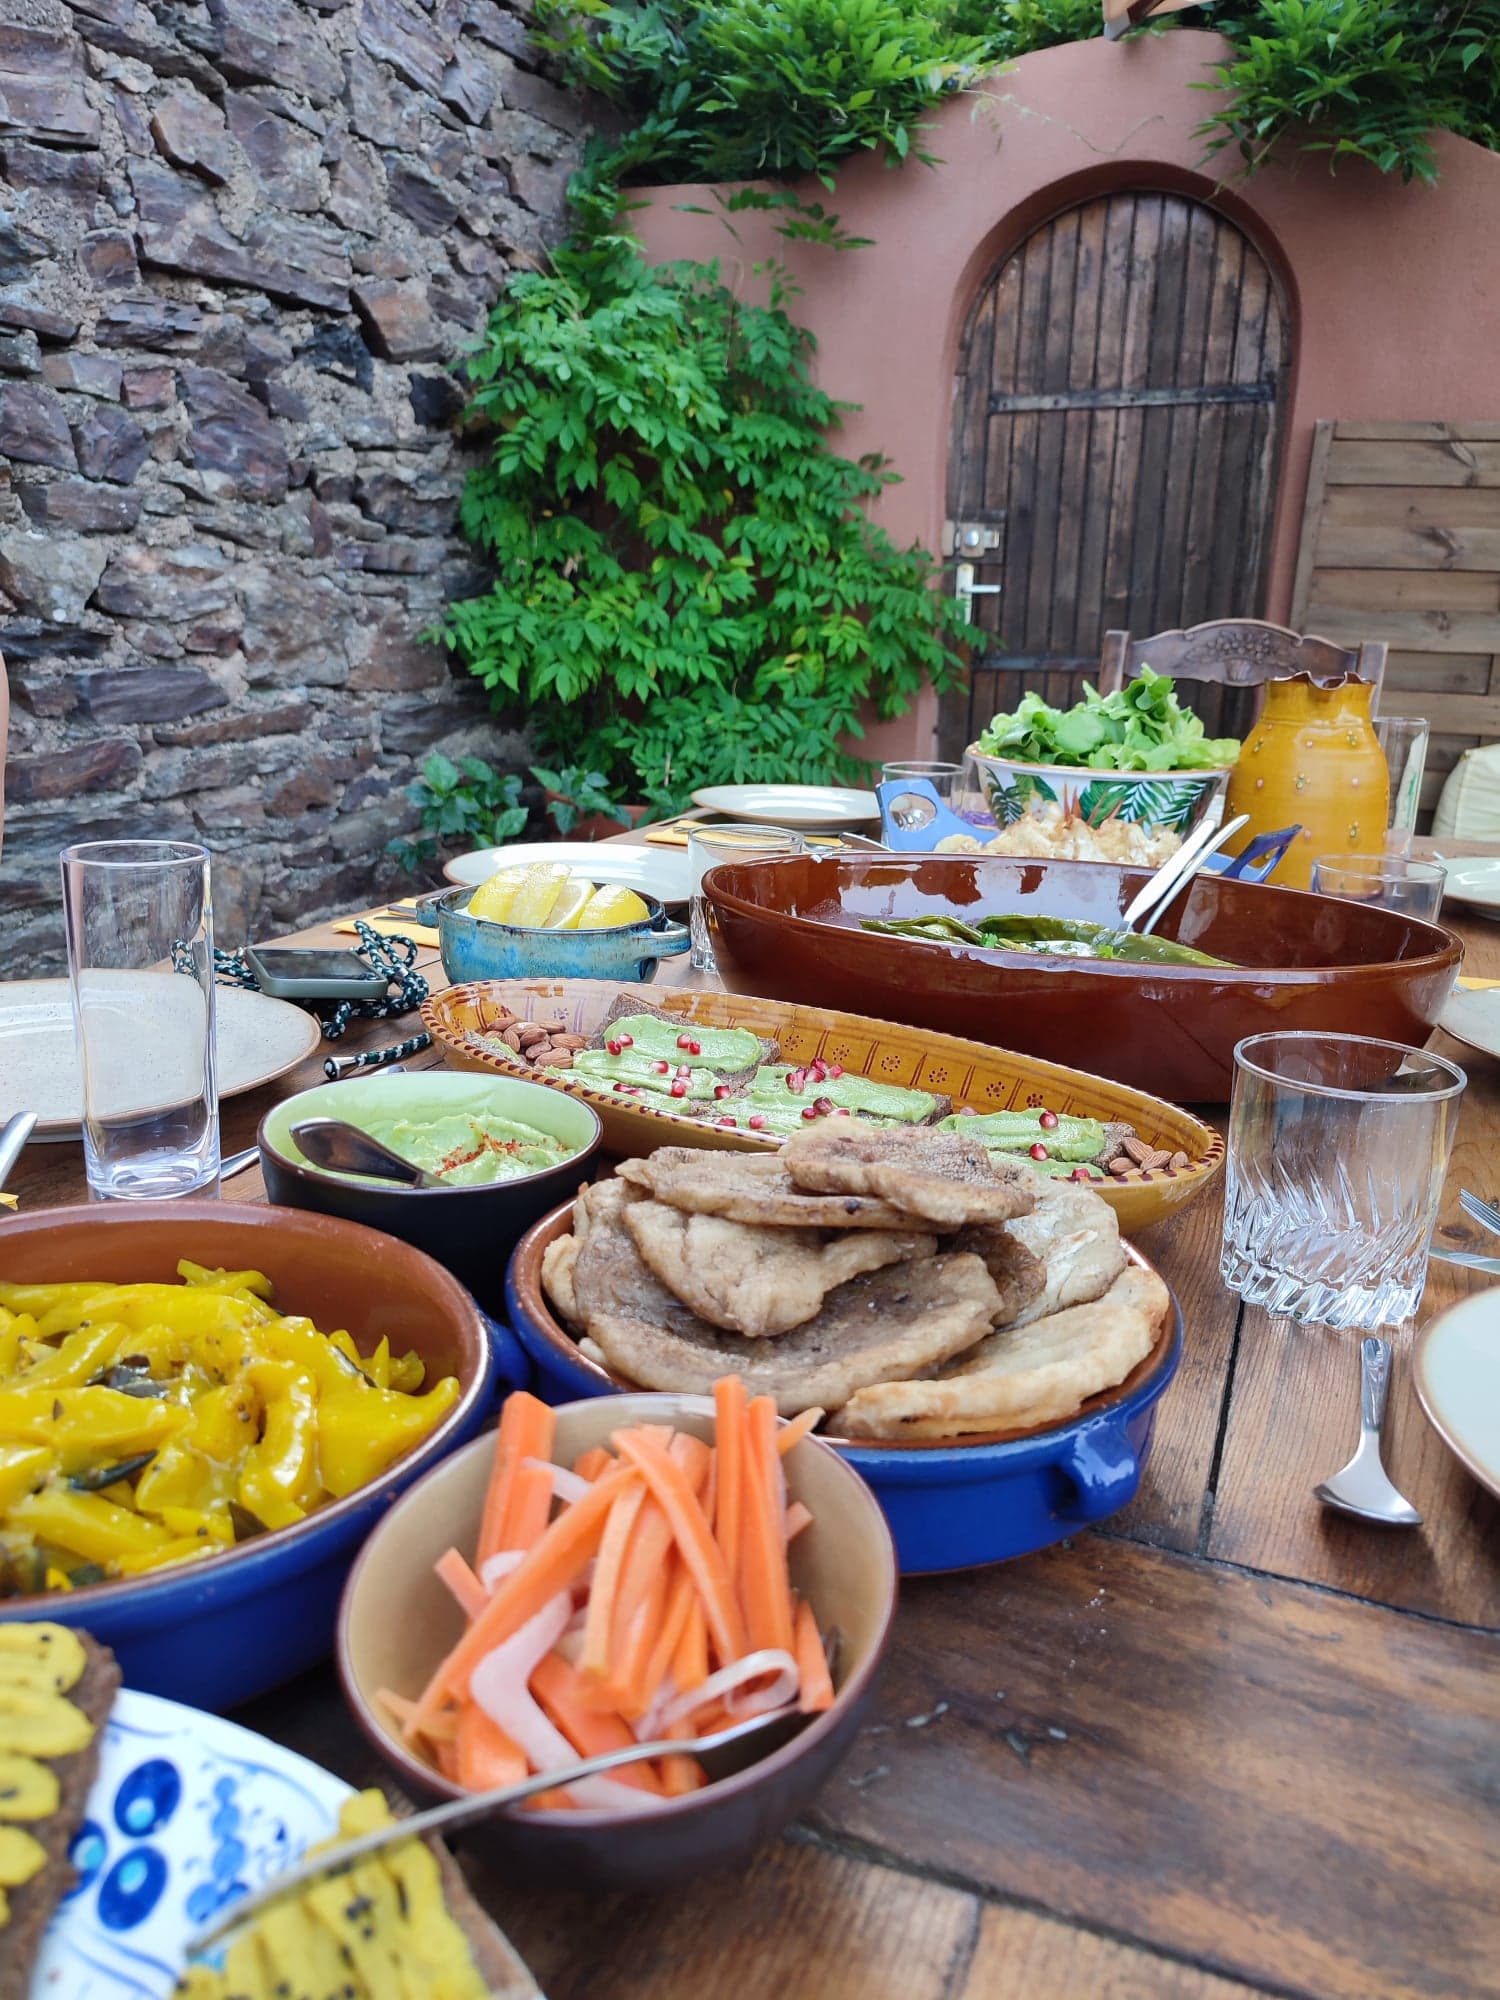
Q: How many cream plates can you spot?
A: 6